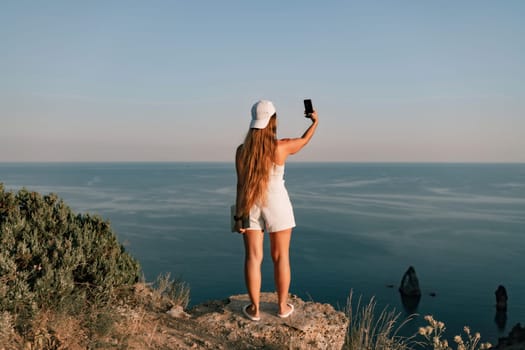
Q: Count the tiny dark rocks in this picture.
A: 2